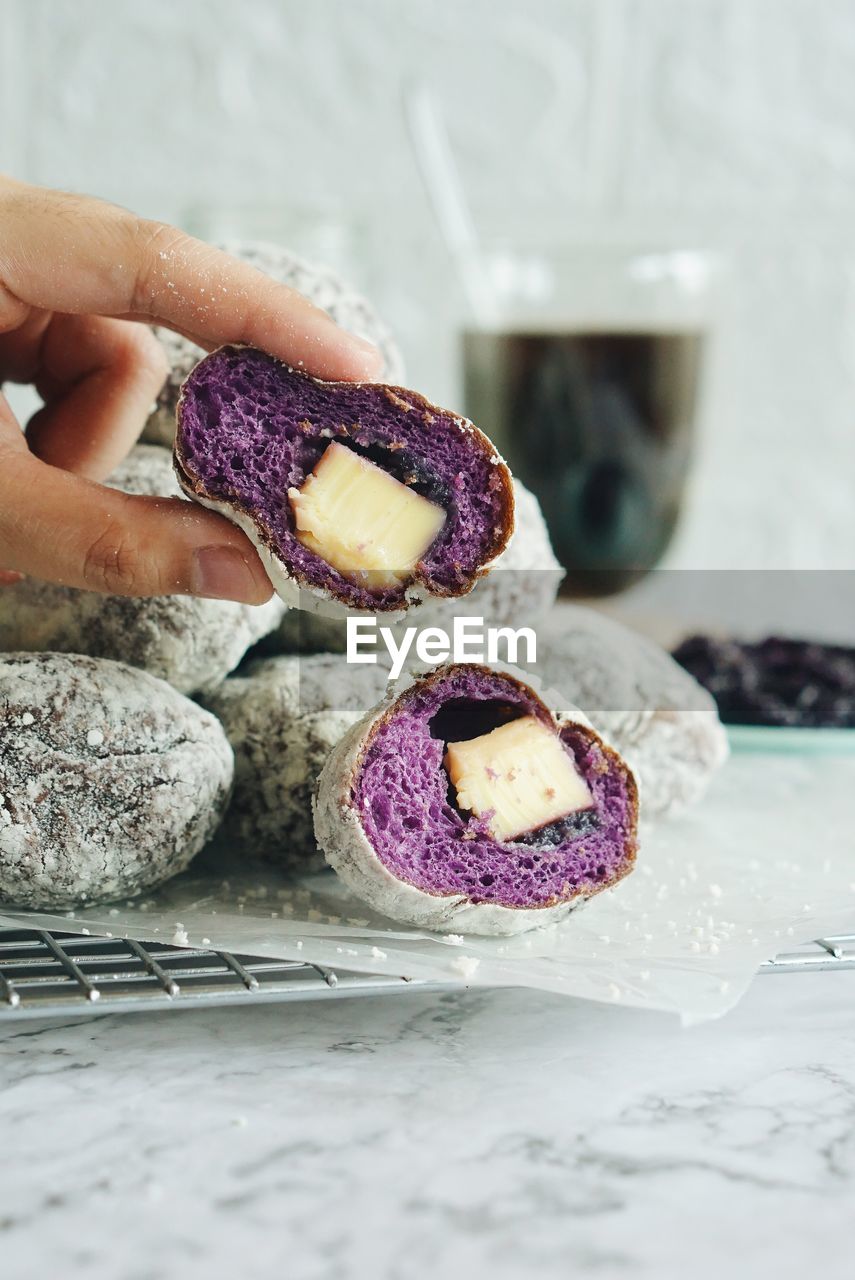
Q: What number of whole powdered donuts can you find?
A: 6